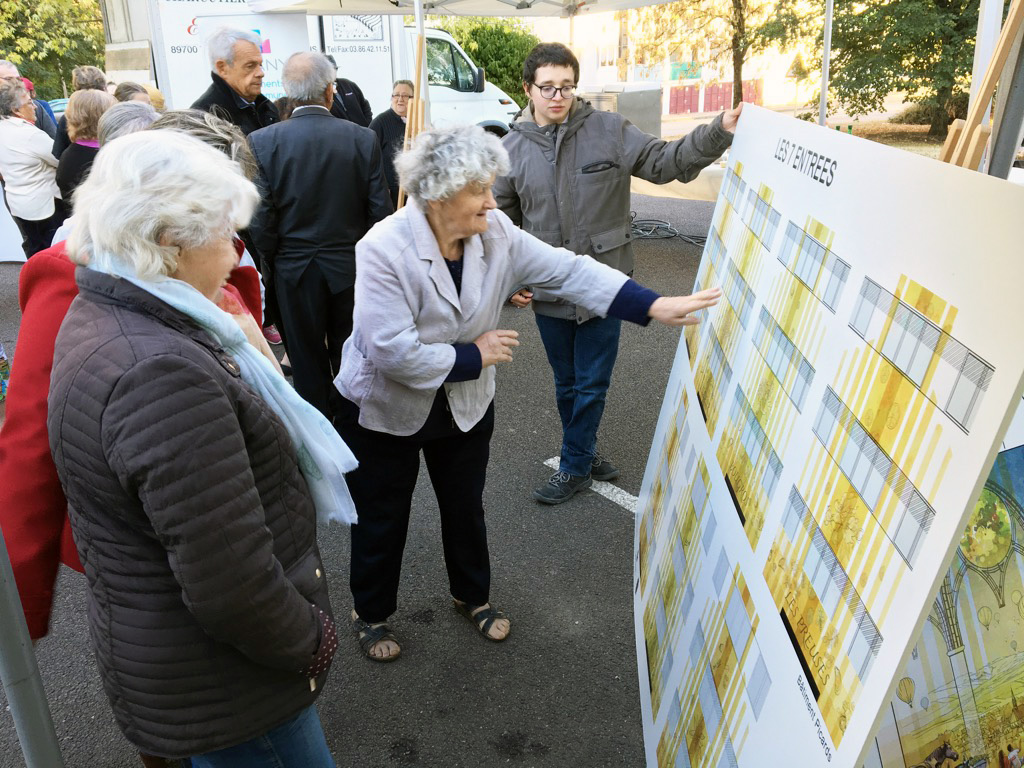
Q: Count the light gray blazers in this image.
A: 1